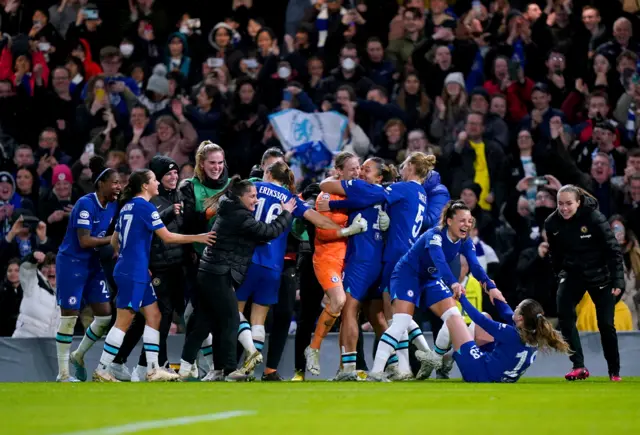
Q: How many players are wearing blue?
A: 7